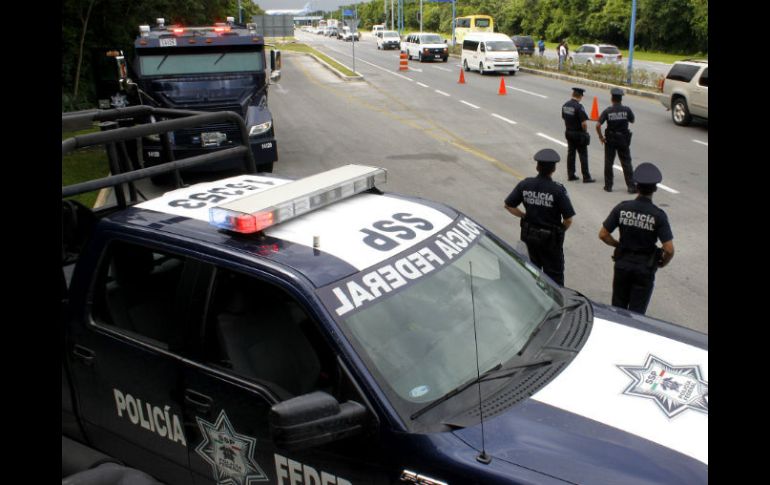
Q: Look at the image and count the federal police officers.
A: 4